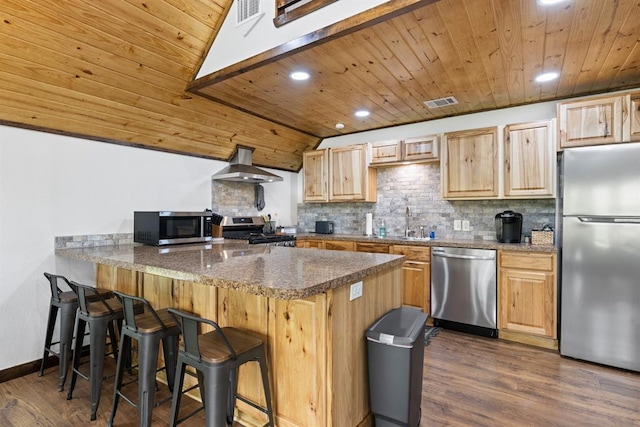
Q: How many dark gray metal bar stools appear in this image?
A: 4